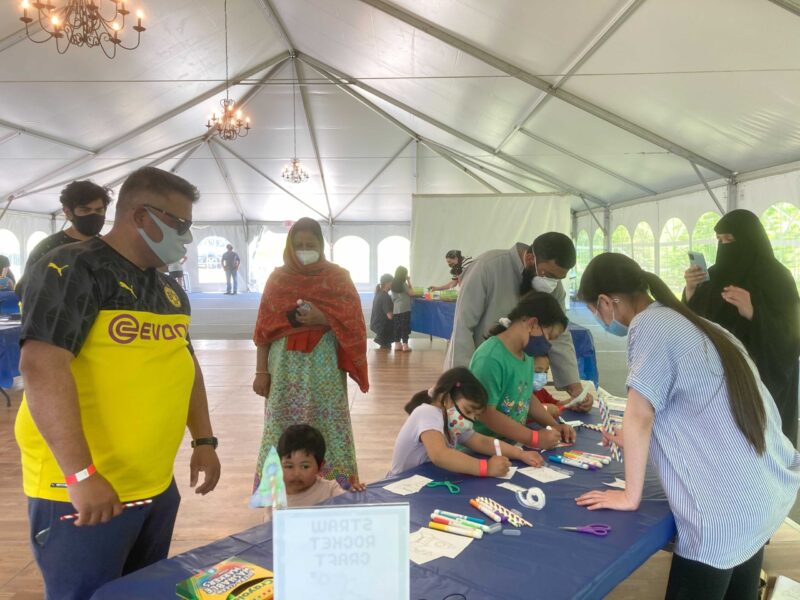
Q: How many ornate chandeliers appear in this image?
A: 3